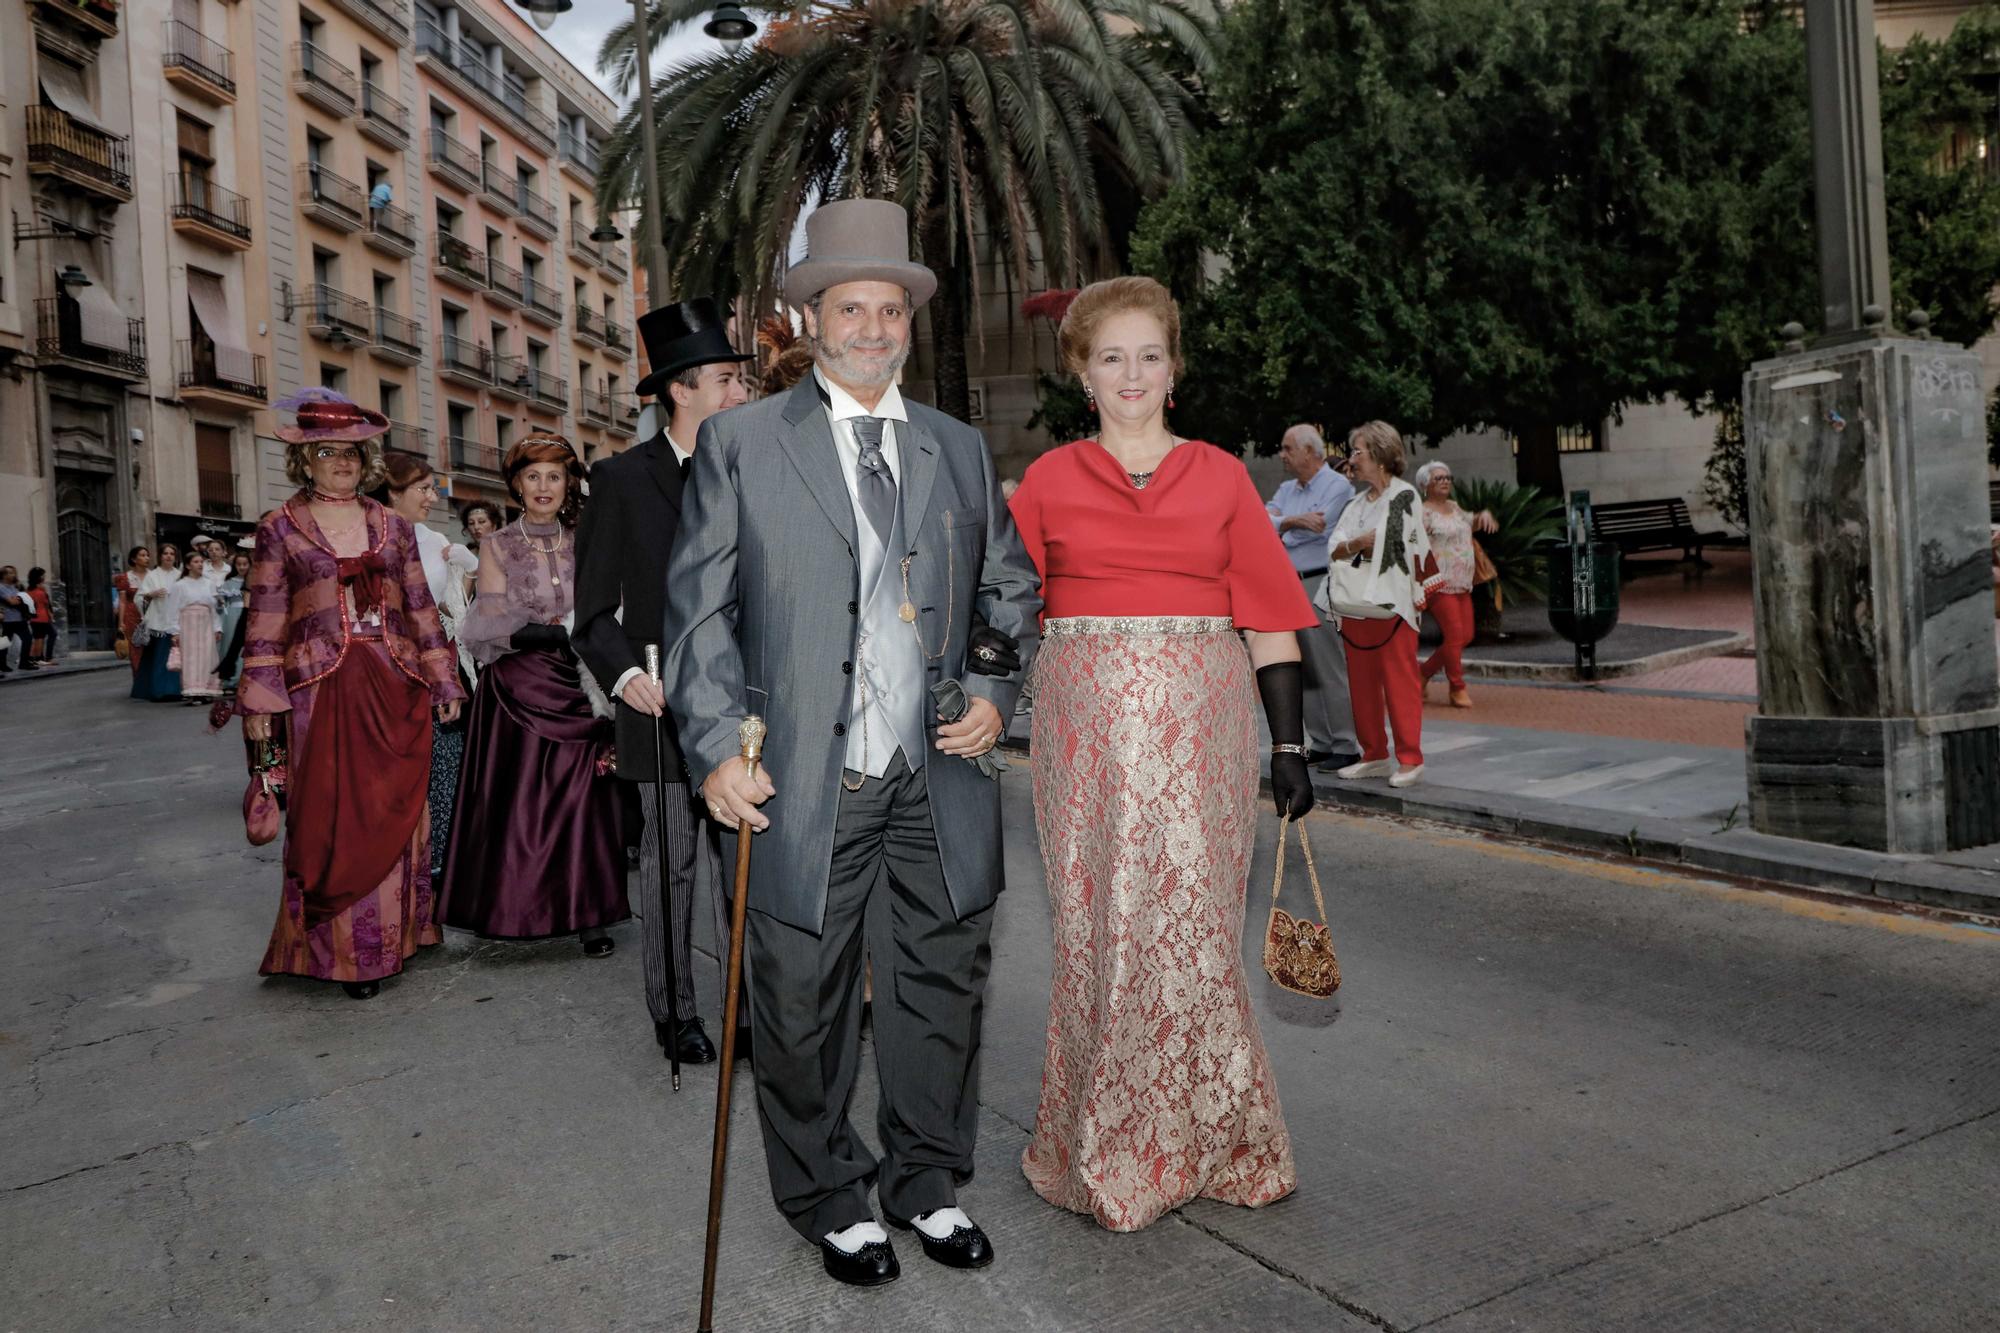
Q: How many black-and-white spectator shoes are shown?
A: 2